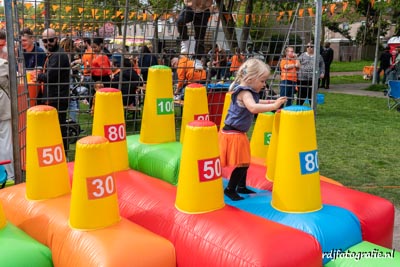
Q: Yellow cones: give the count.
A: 11